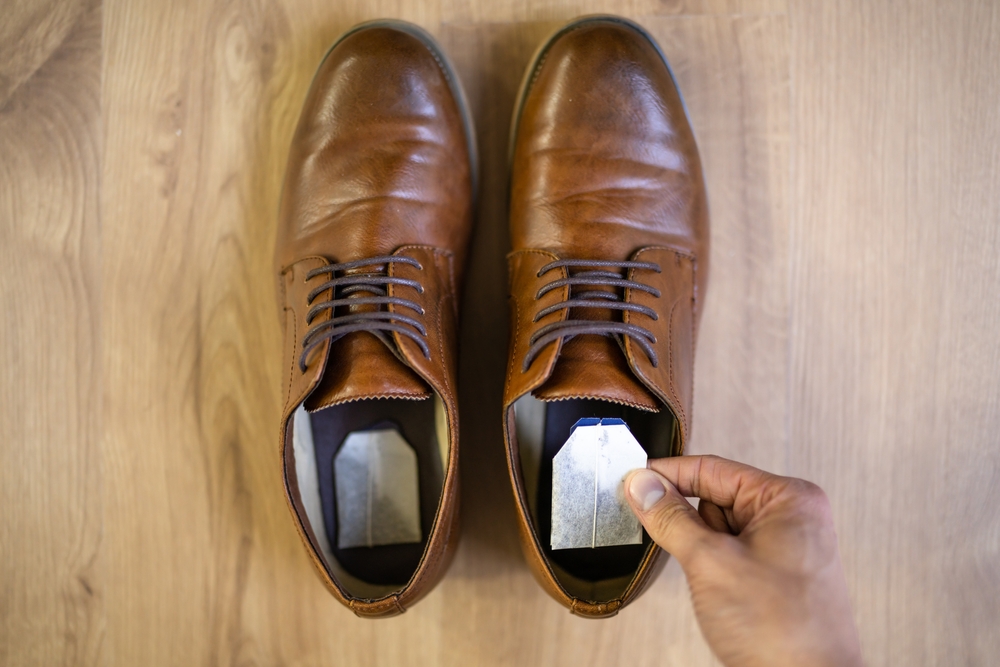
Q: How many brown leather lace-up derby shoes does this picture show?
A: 2